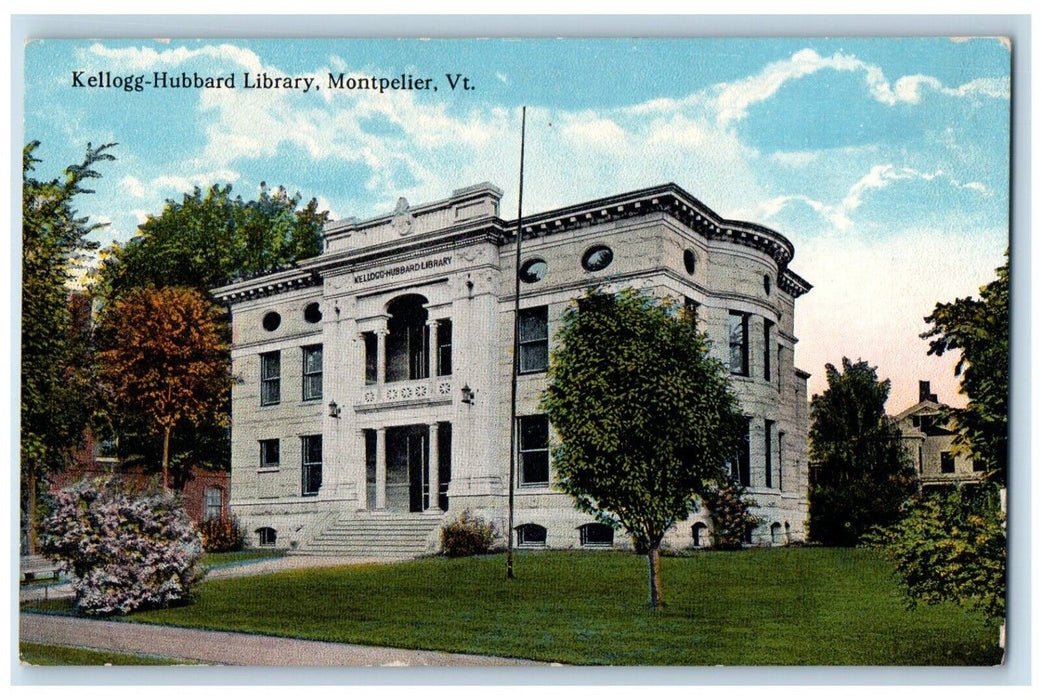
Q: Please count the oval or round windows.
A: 6